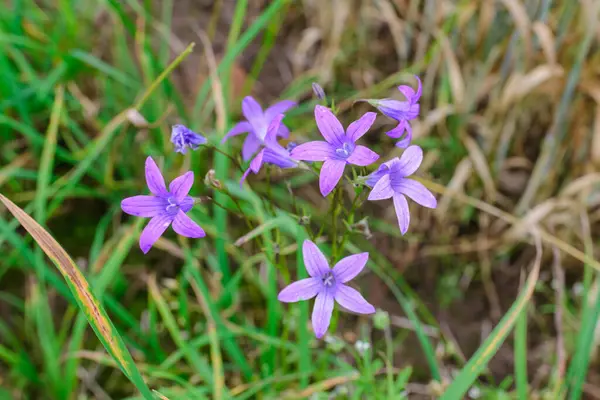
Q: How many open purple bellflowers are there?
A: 7